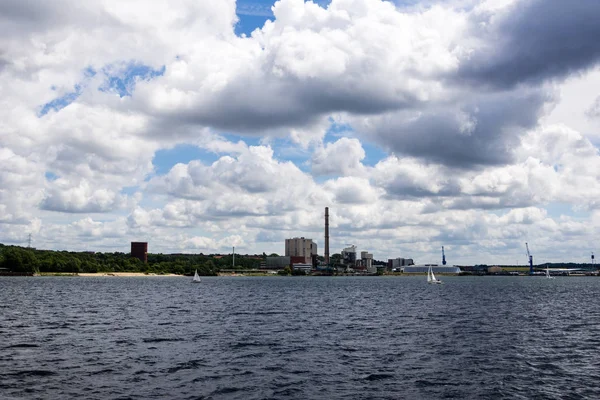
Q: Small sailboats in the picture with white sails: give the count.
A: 3